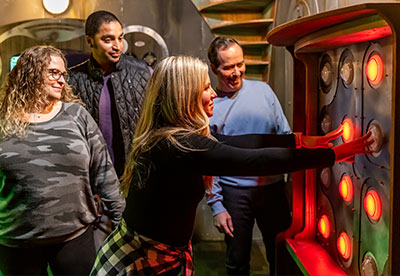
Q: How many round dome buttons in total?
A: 12